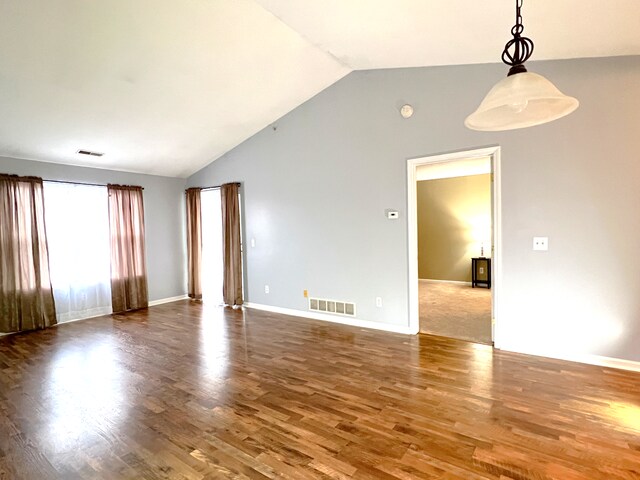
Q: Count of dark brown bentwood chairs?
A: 0